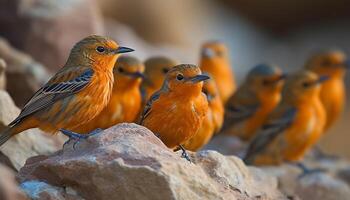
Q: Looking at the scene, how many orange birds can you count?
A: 9